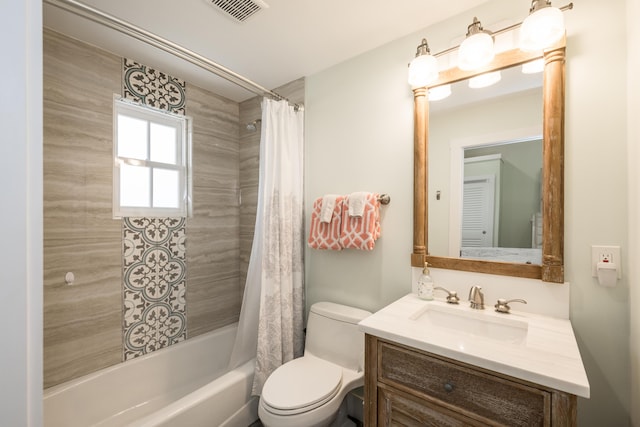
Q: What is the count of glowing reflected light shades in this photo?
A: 3